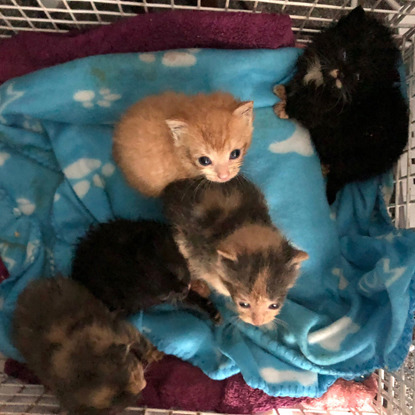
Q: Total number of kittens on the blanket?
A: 5